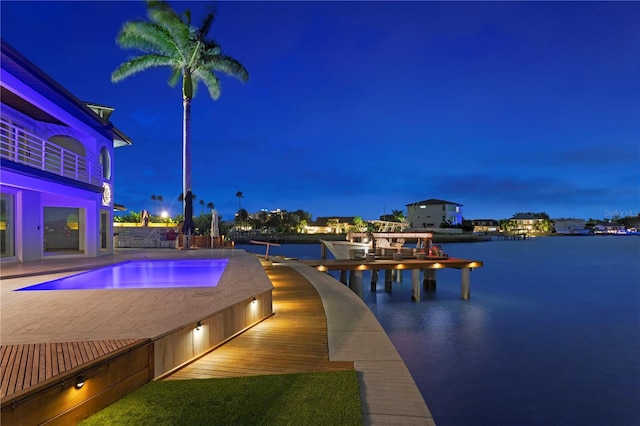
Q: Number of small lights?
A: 8